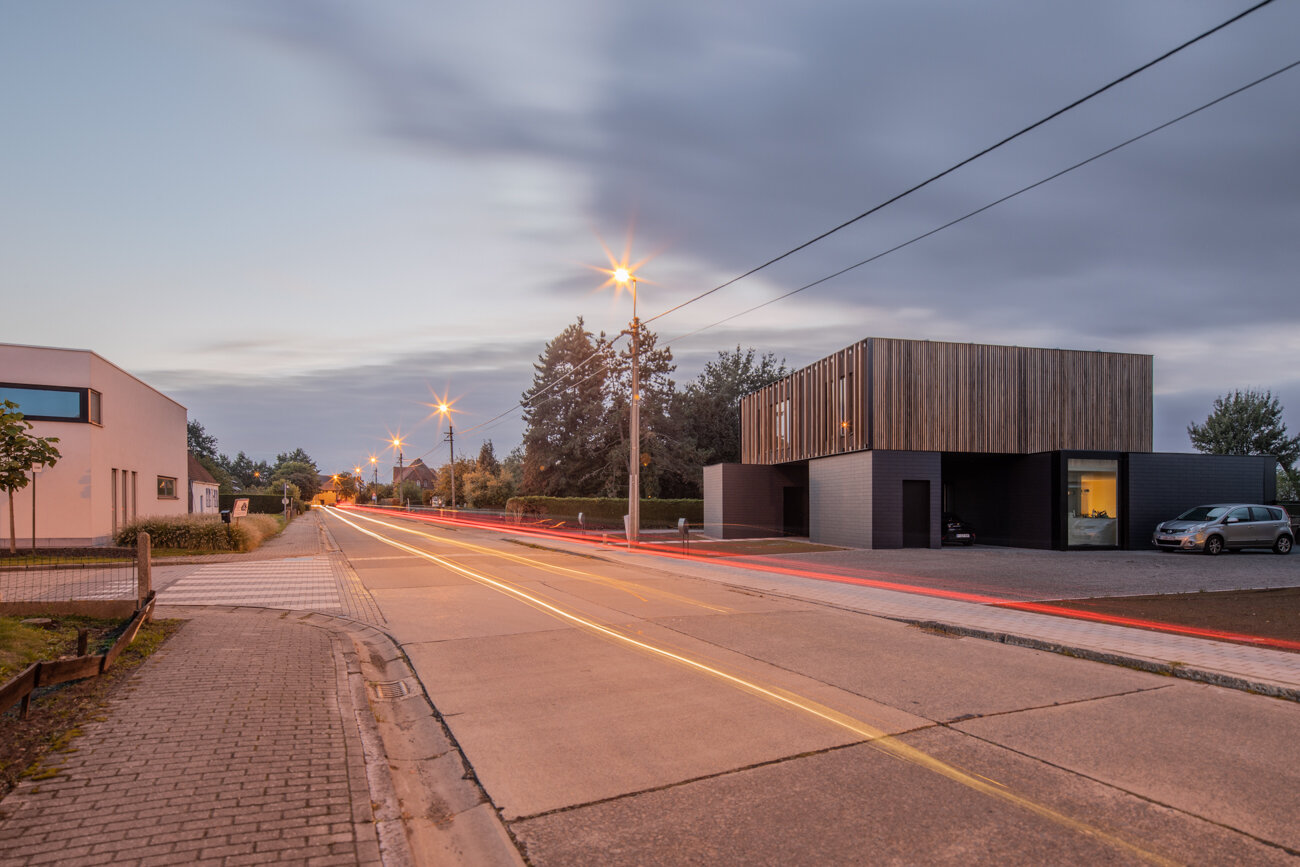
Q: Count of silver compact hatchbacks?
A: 1